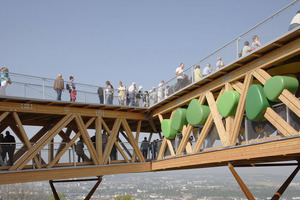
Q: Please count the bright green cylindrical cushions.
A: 6